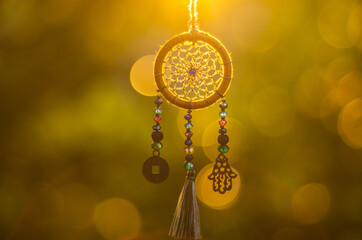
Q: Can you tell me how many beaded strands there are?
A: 3